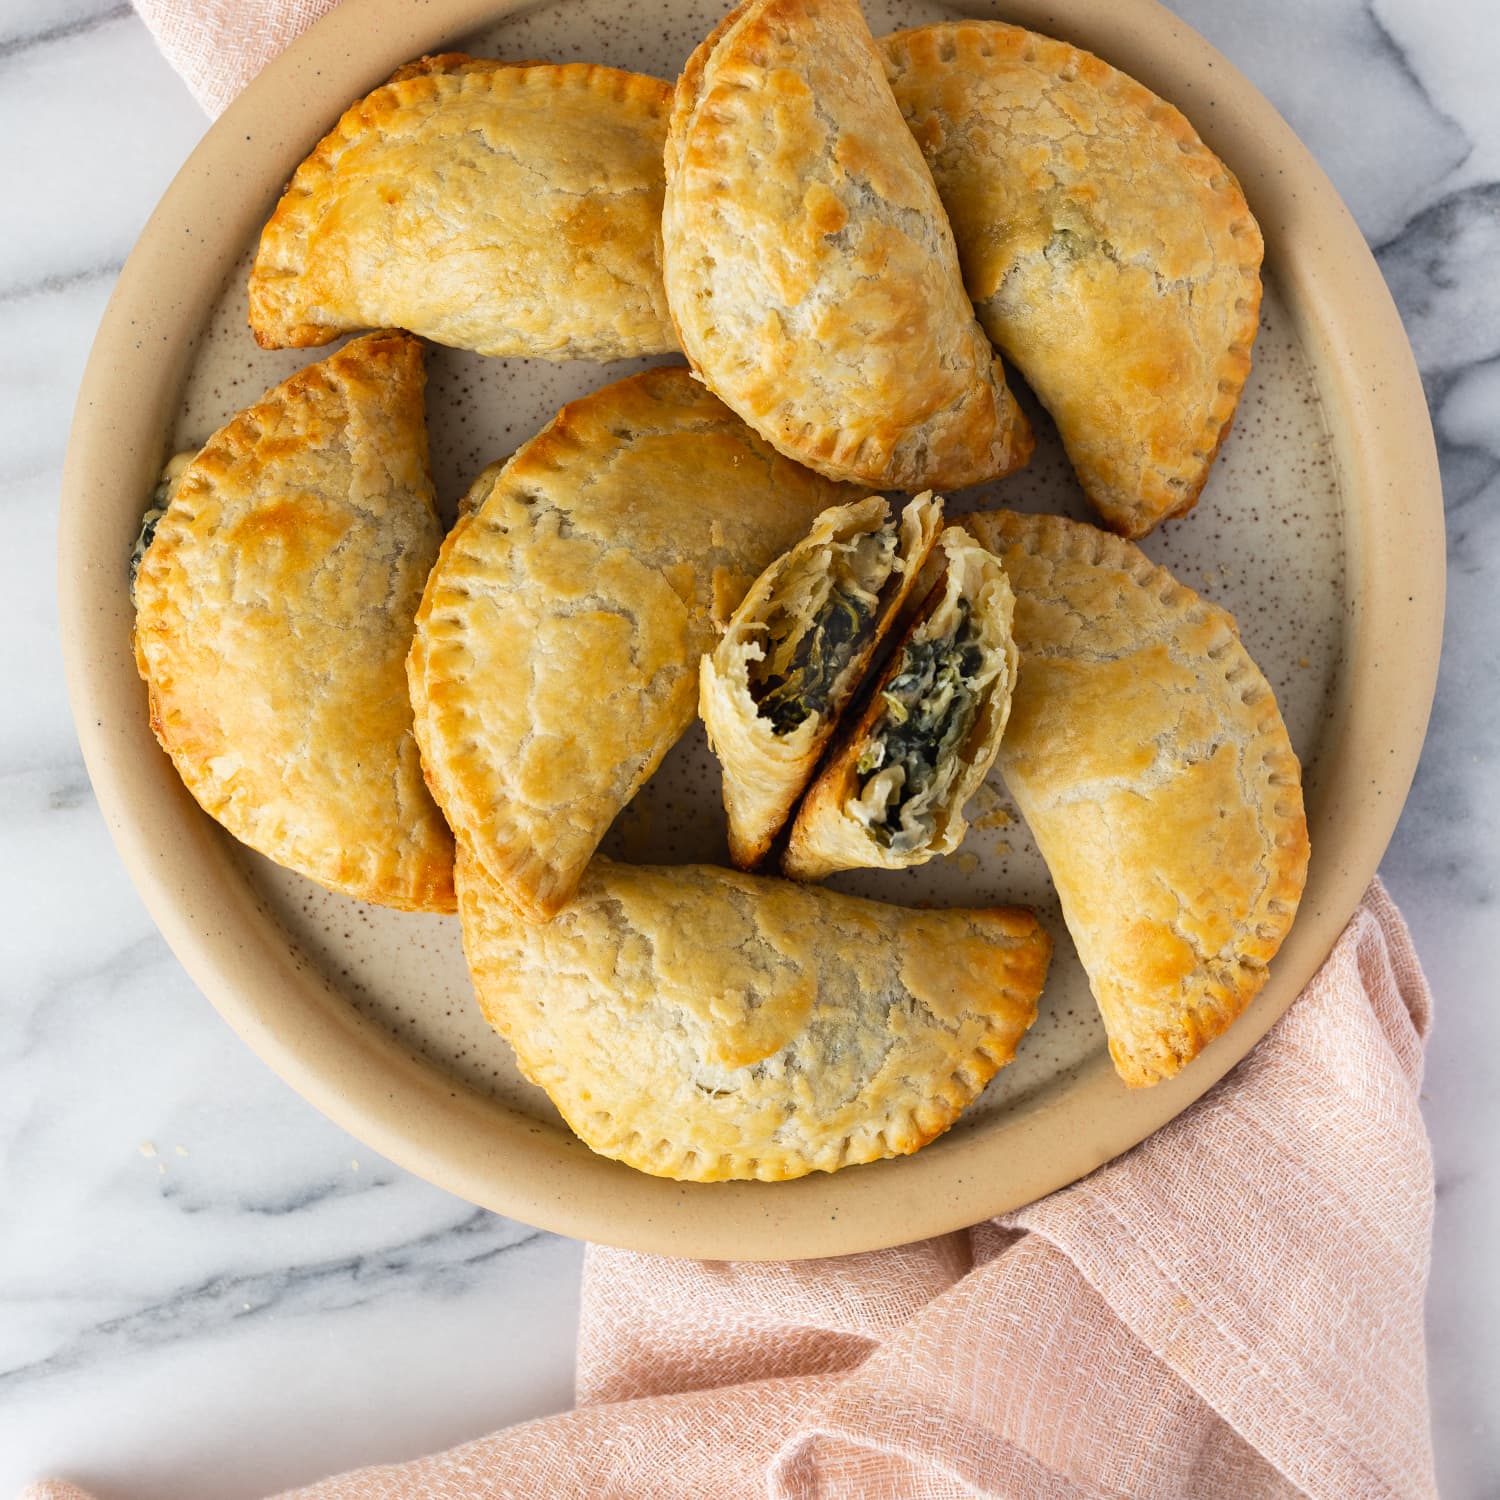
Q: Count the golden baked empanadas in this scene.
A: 8